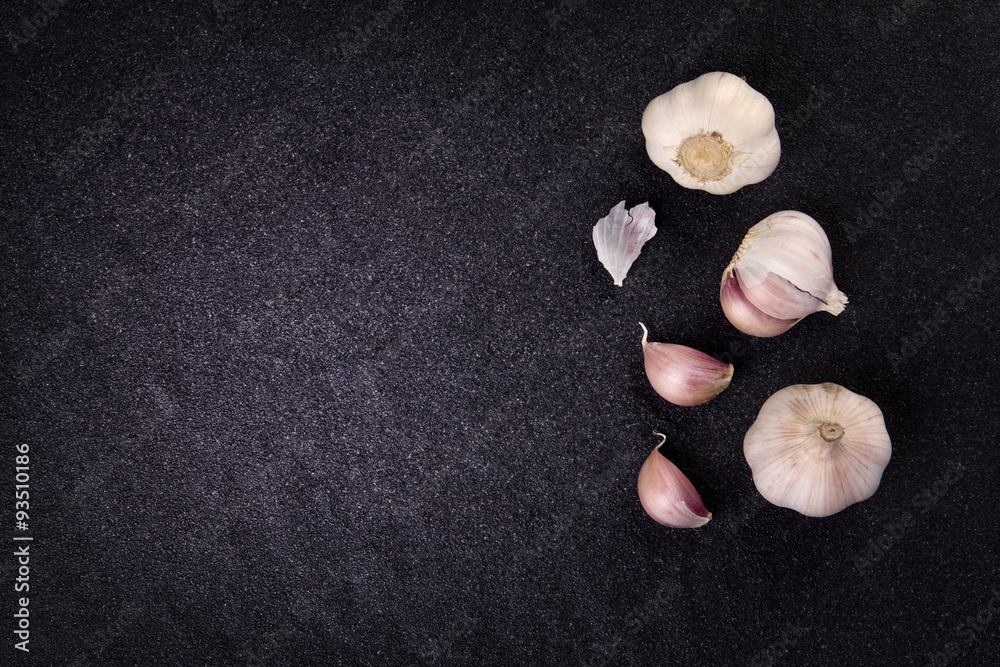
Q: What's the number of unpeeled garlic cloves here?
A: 2